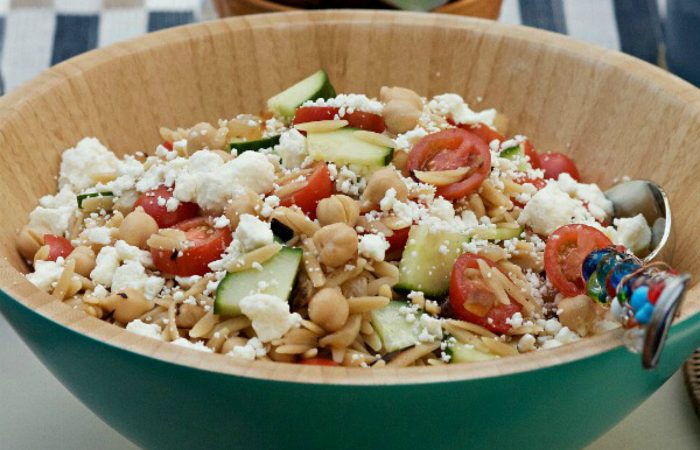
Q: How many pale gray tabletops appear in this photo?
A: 1